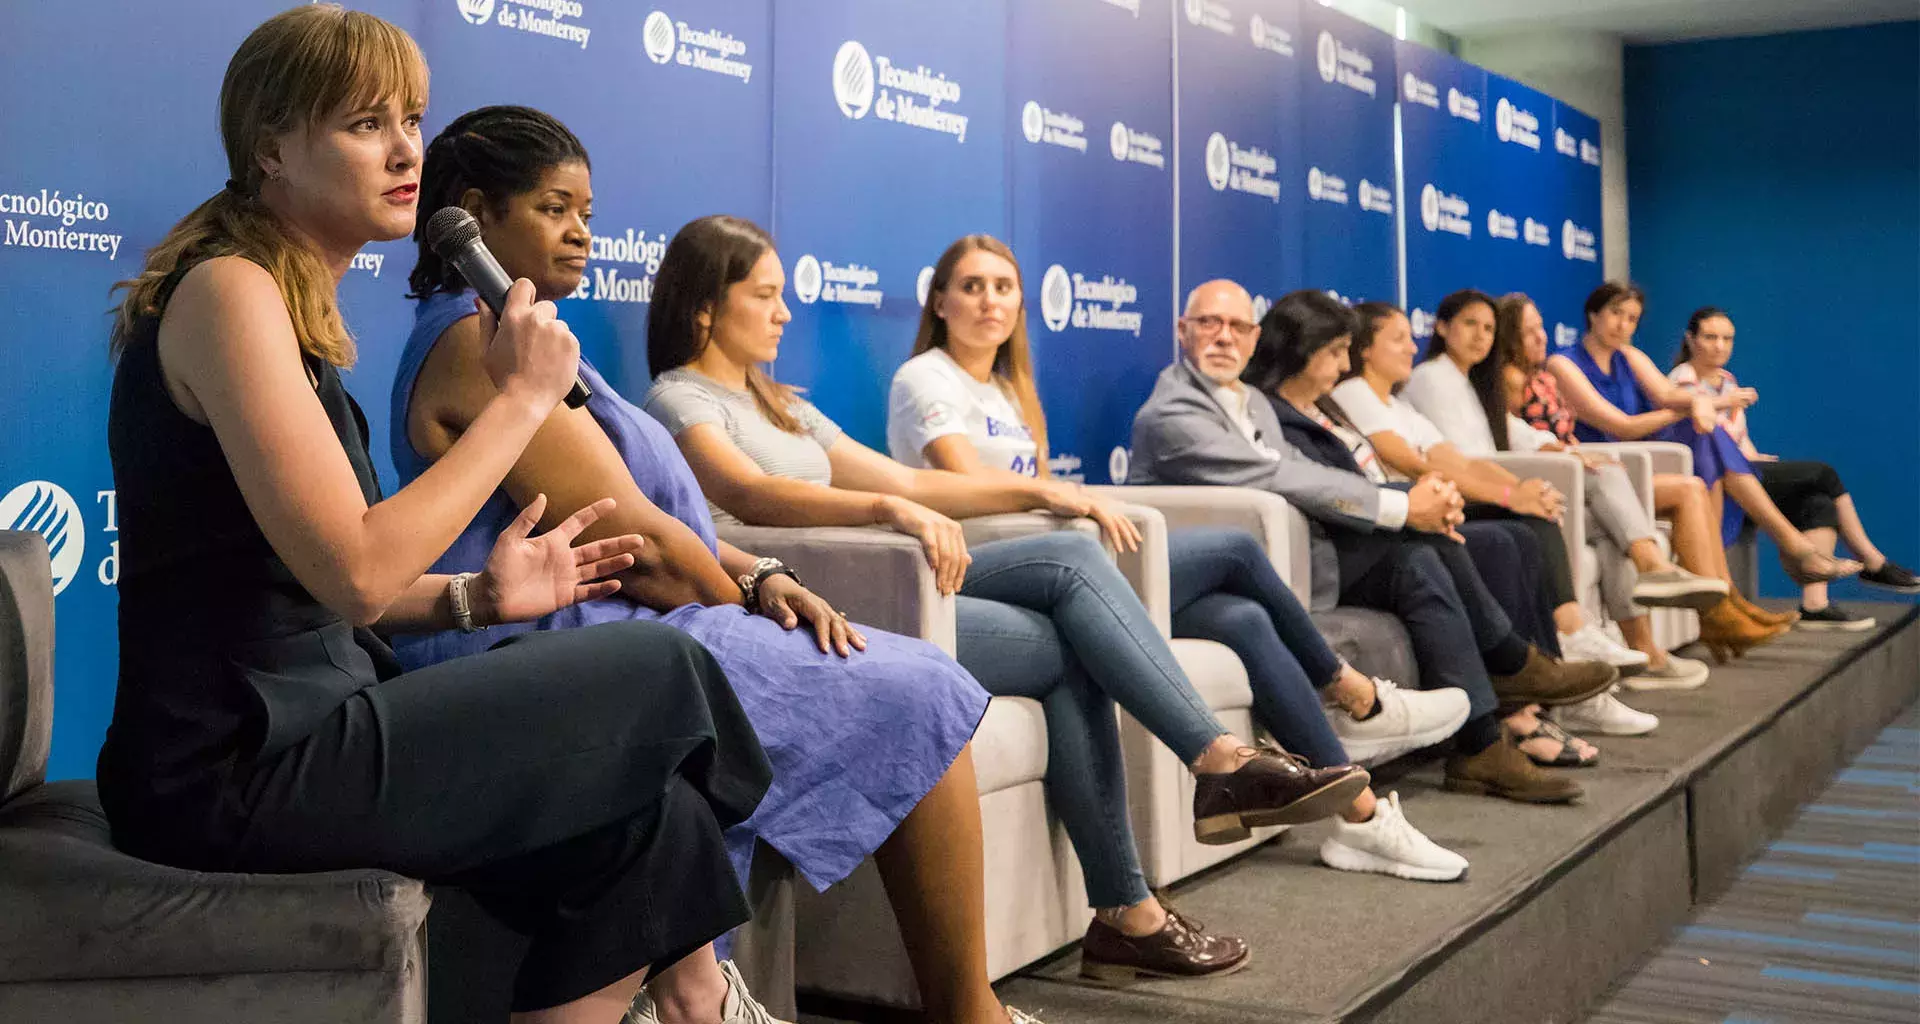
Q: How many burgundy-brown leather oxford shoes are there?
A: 2